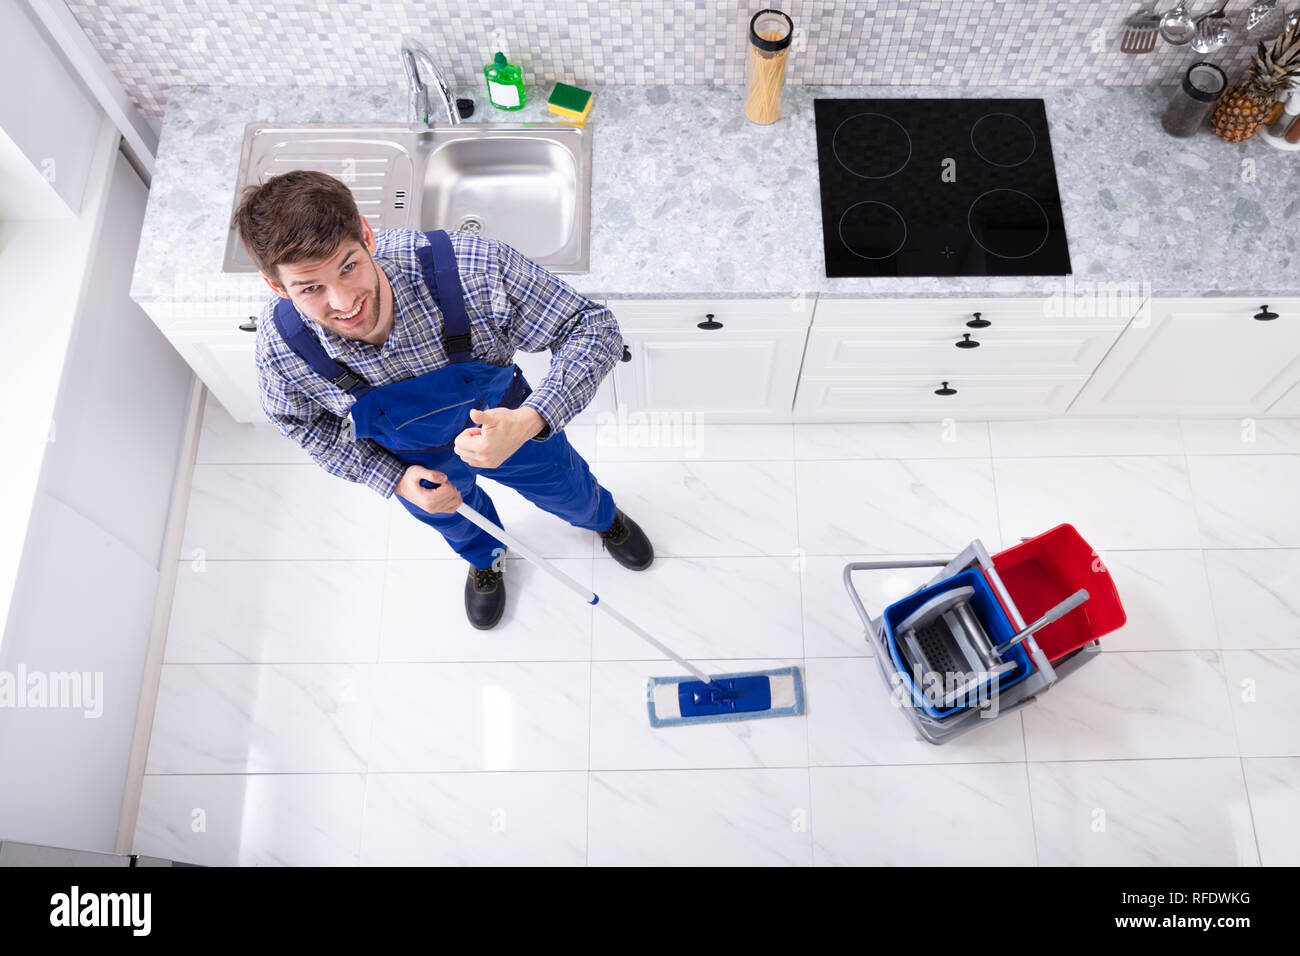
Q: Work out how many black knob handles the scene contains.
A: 7